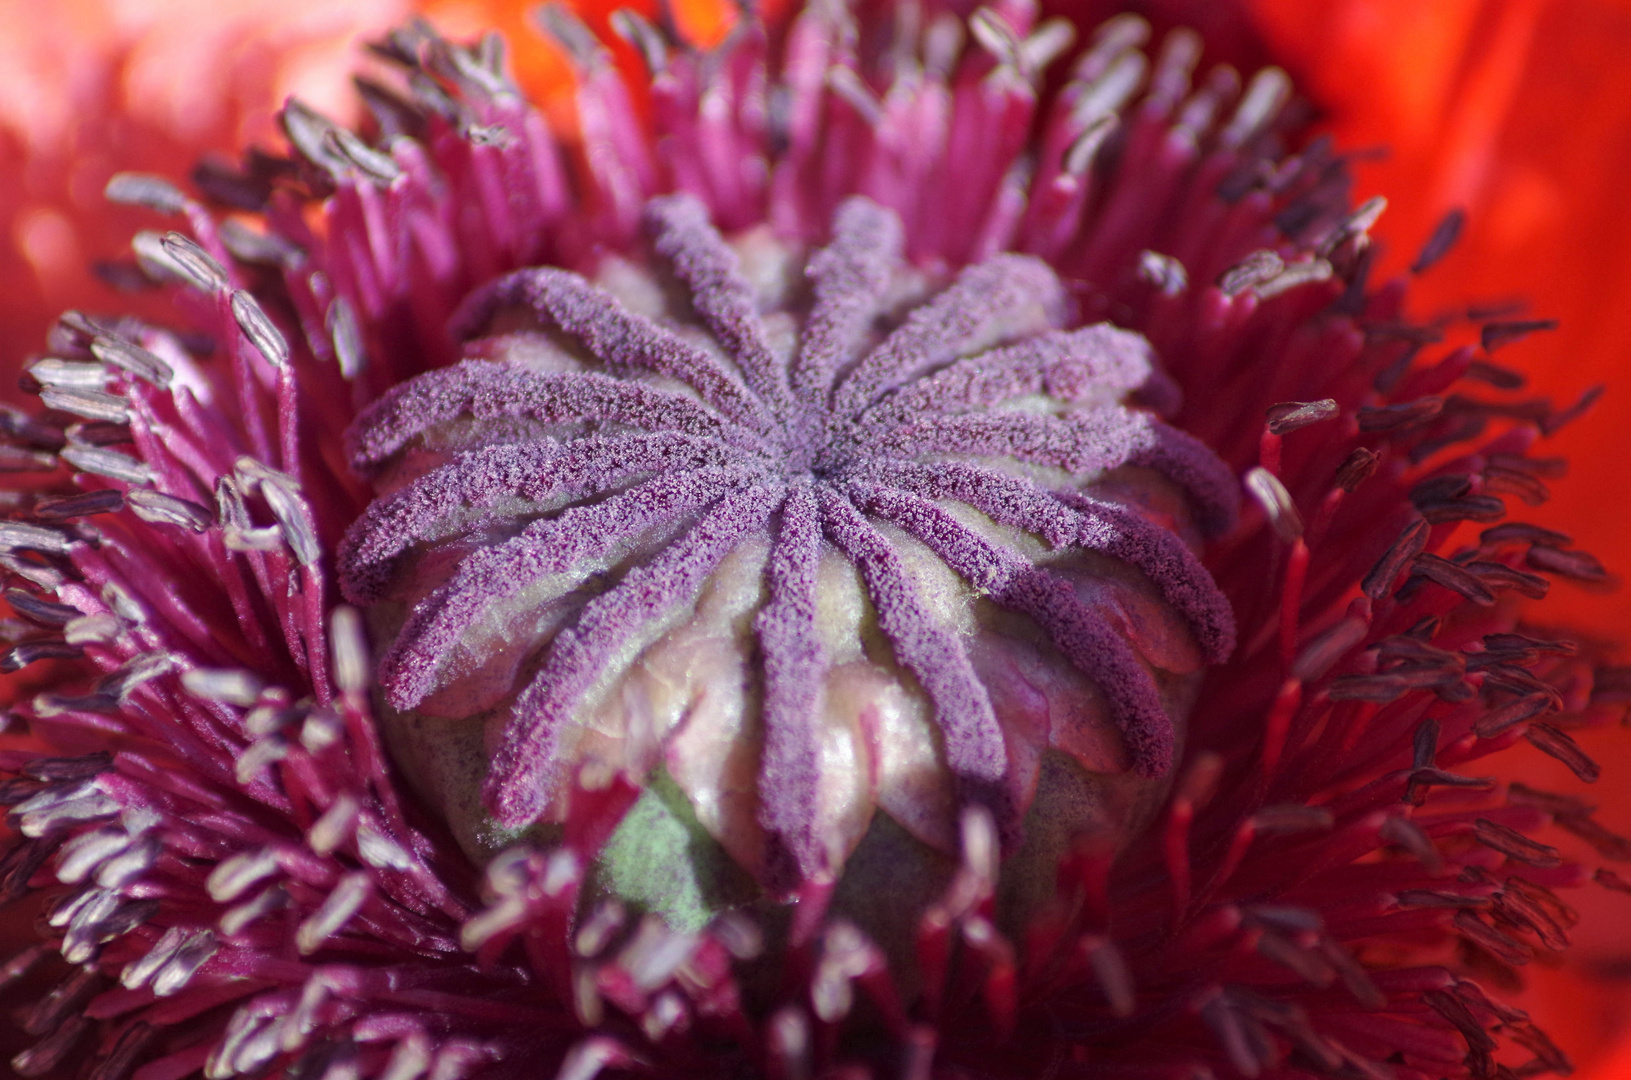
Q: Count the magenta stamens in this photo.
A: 14